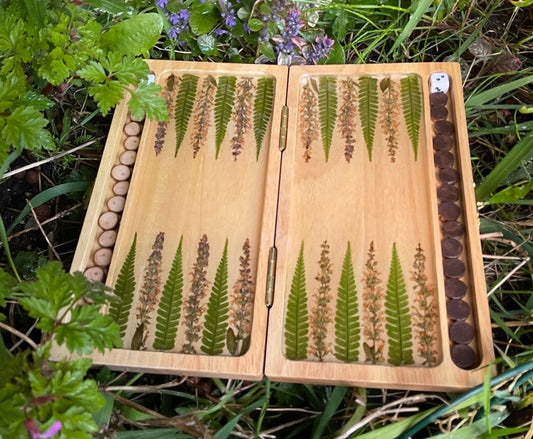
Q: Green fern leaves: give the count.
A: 12